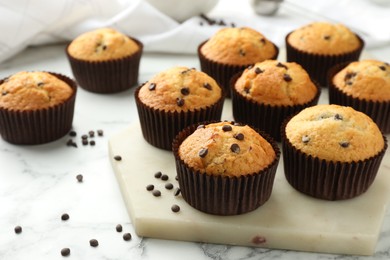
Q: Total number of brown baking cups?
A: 9